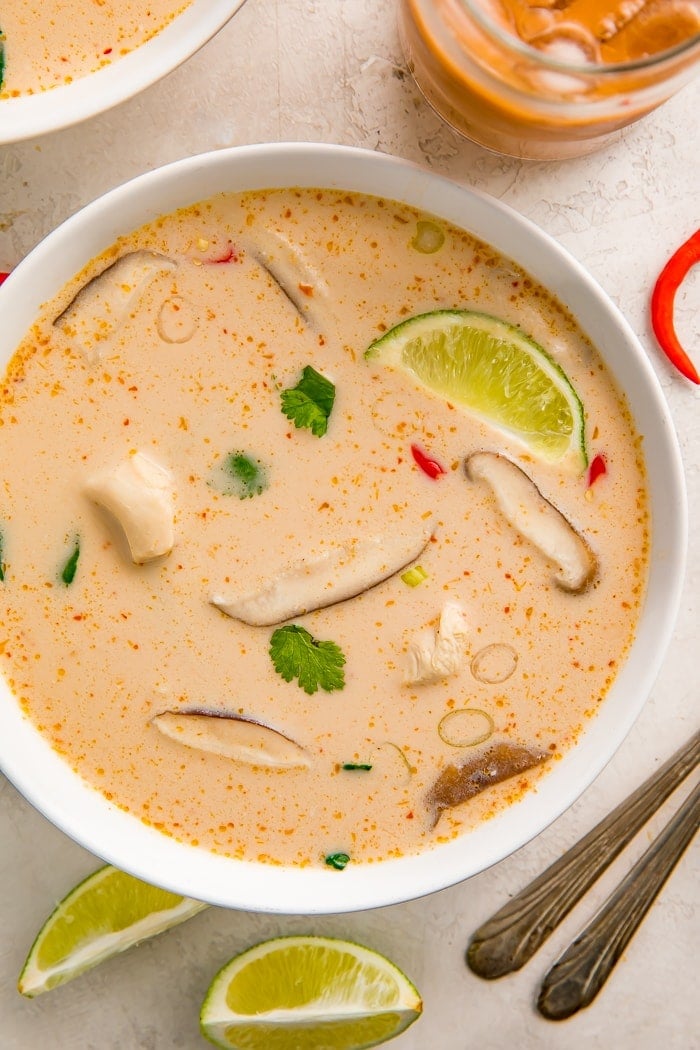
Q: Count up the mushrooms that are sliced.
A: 6